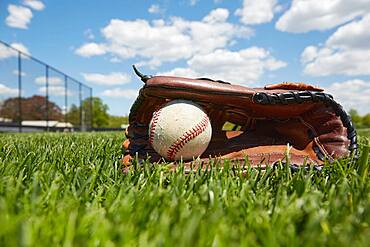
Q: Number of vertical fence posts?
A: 5